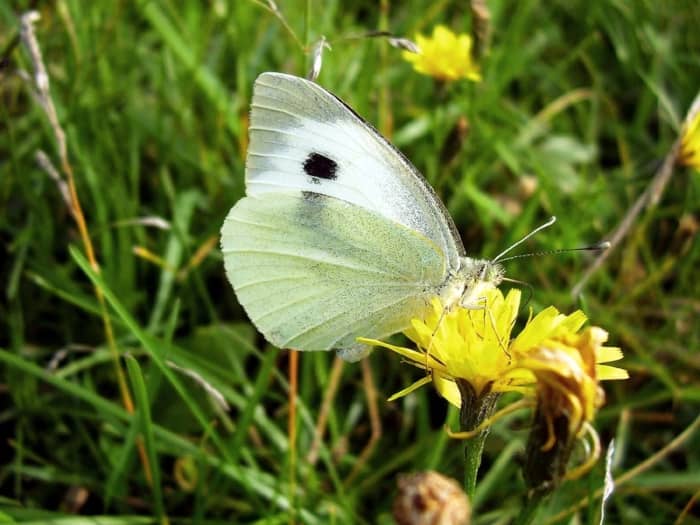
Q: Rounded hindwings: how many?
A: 1